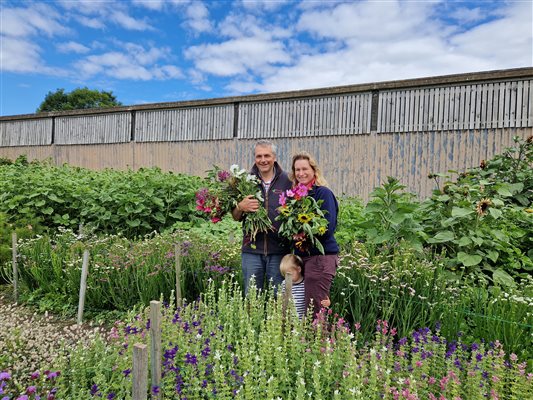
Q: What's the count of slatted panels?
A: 5